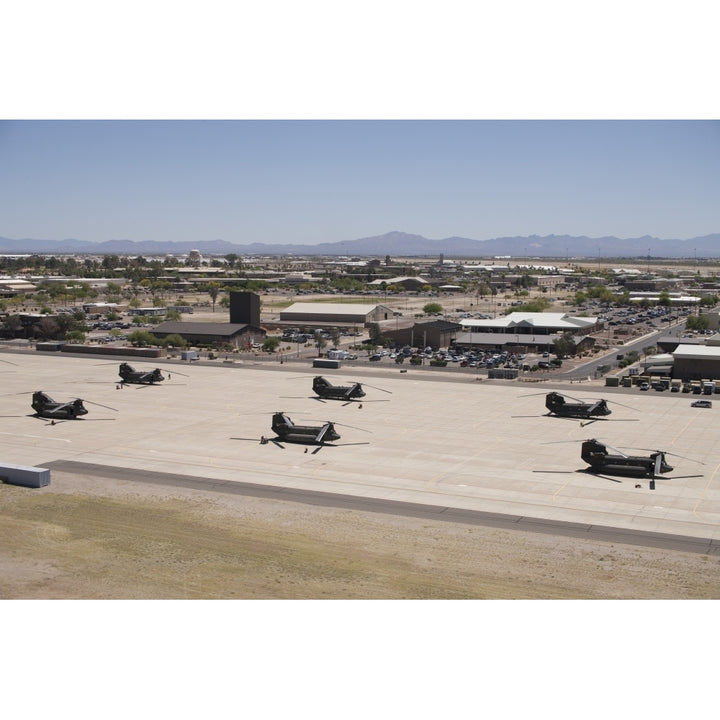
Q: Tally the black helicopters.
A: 6